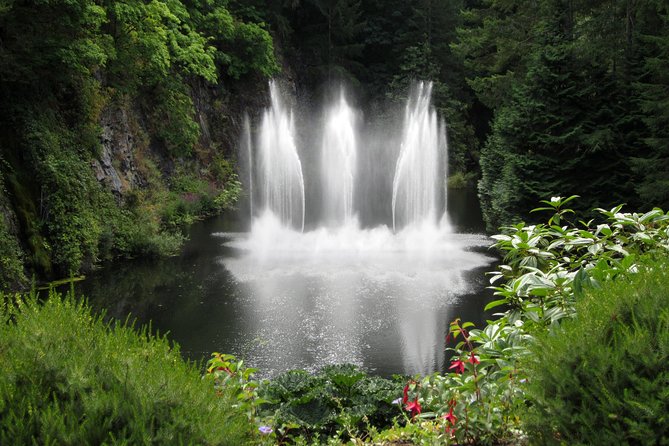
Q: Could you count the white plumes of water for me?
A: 3